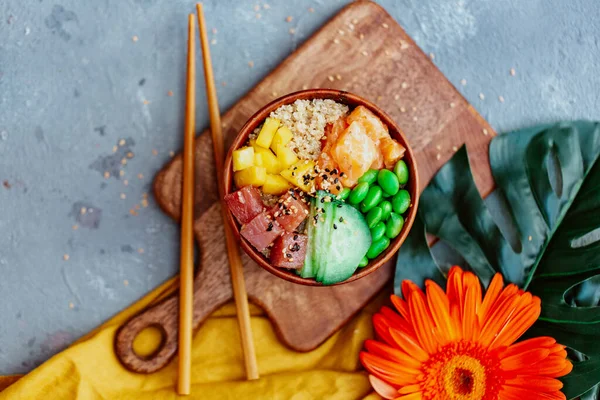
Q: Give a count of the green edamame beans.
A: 13